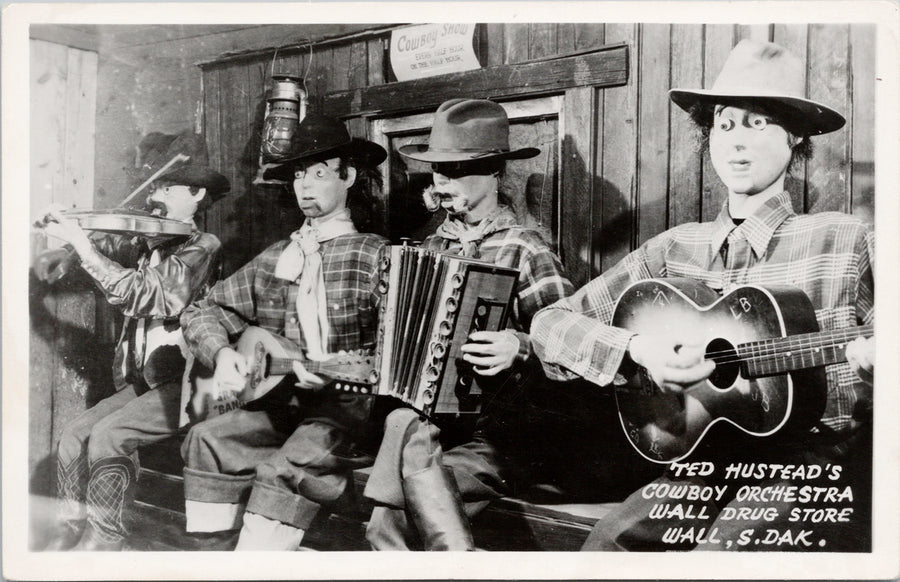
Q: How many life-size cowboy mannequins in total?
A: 4